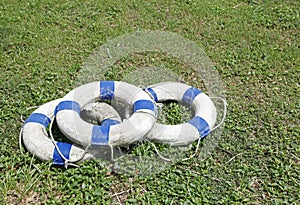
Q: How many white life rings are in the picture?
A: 3